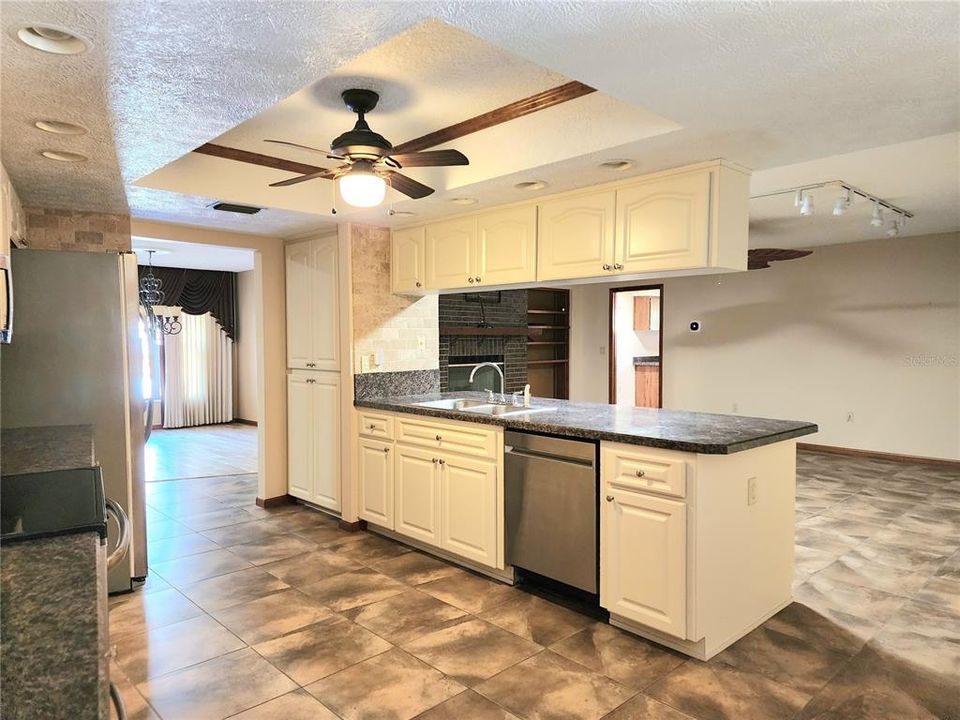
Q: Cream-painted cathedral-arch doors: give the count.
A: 7